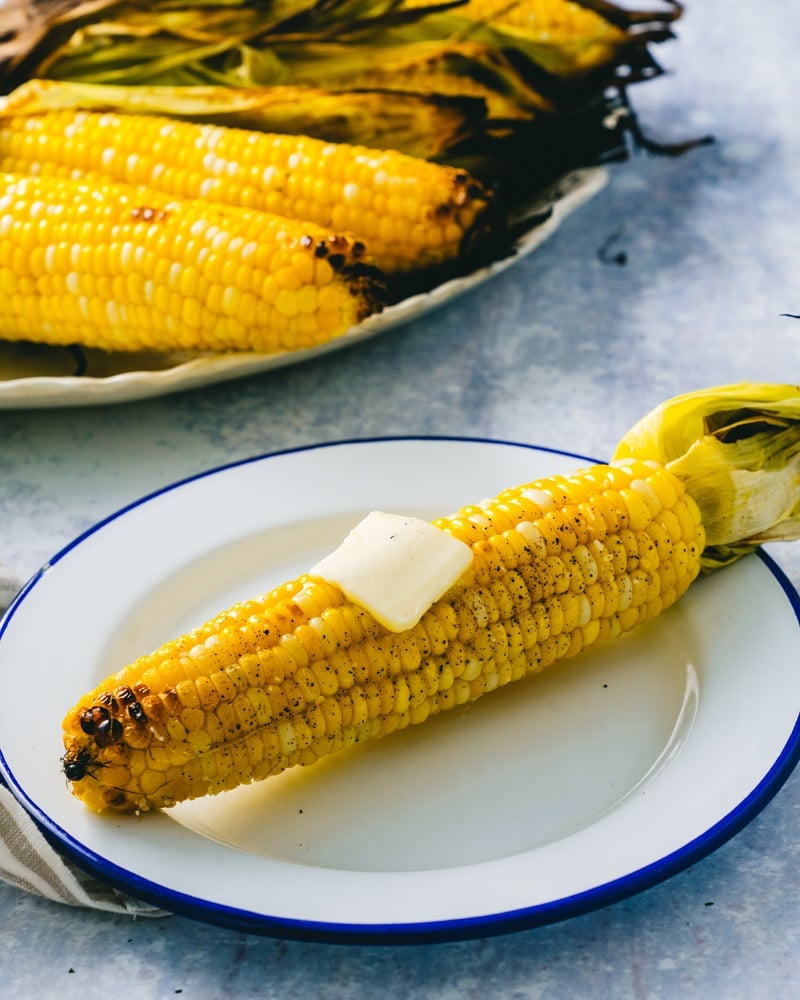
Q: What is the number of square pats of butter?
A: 1